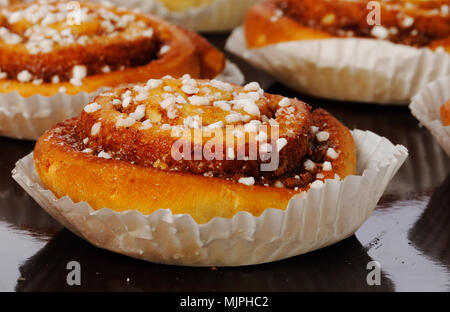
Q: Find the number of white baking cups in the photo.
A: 5